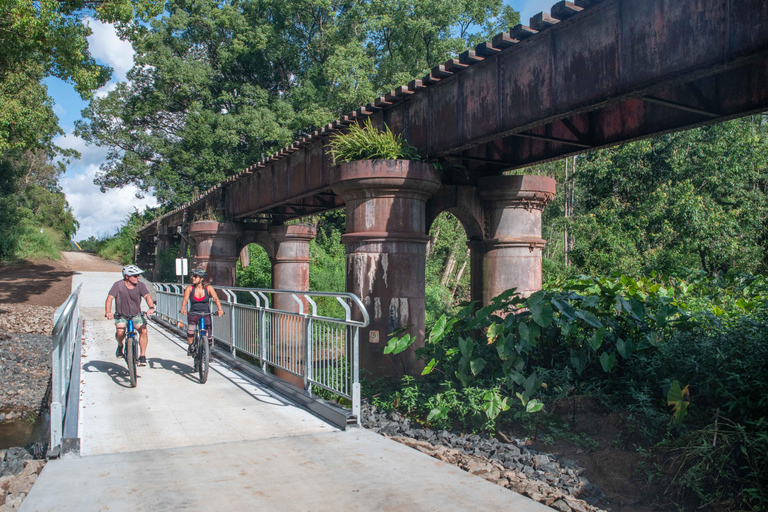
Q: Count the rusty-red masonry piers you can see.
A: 4